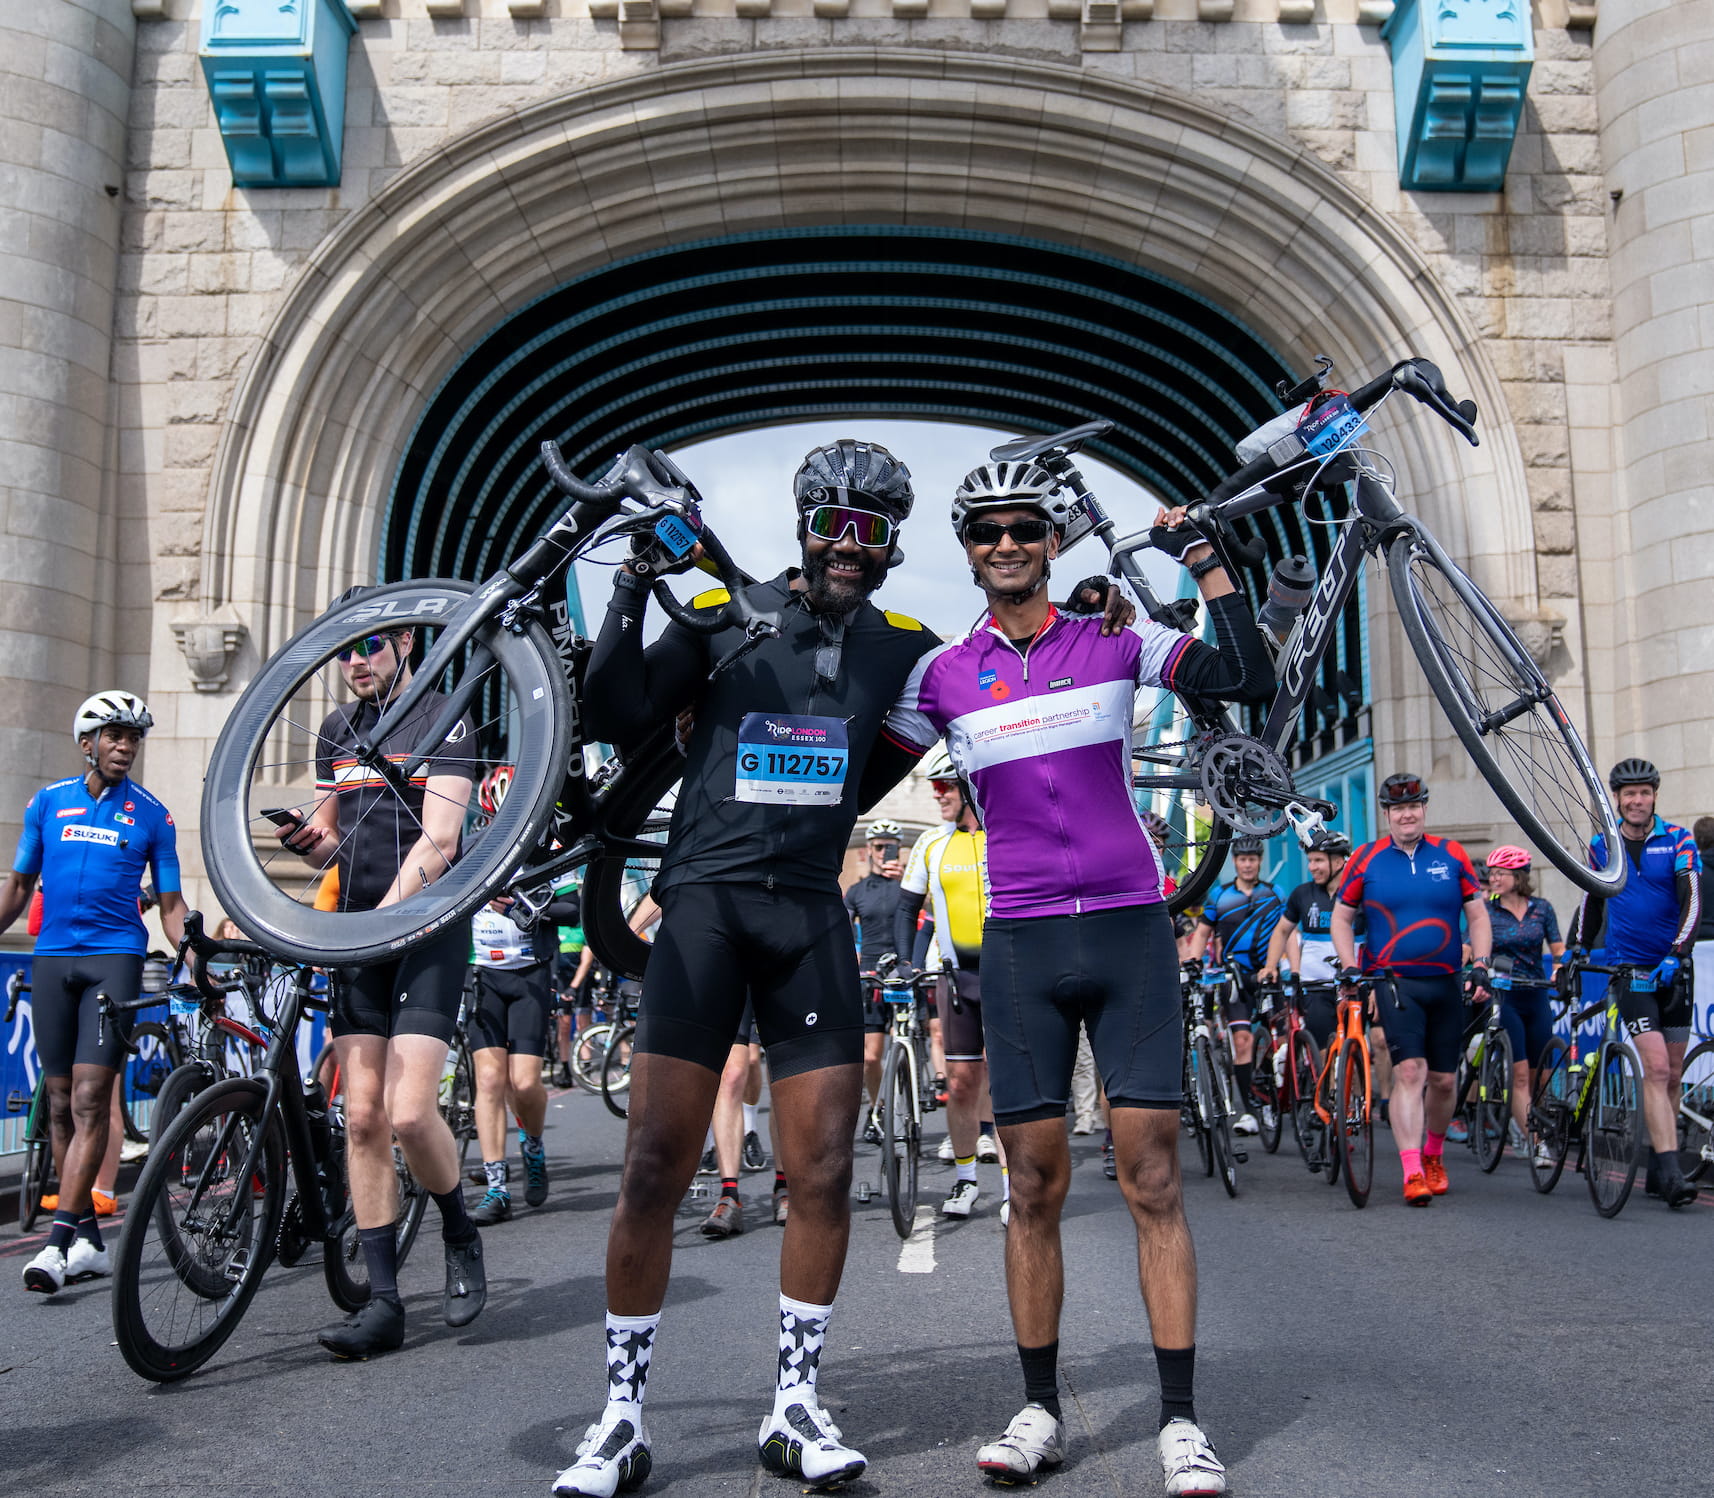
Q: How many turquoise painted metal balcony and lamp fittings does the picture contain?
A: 2